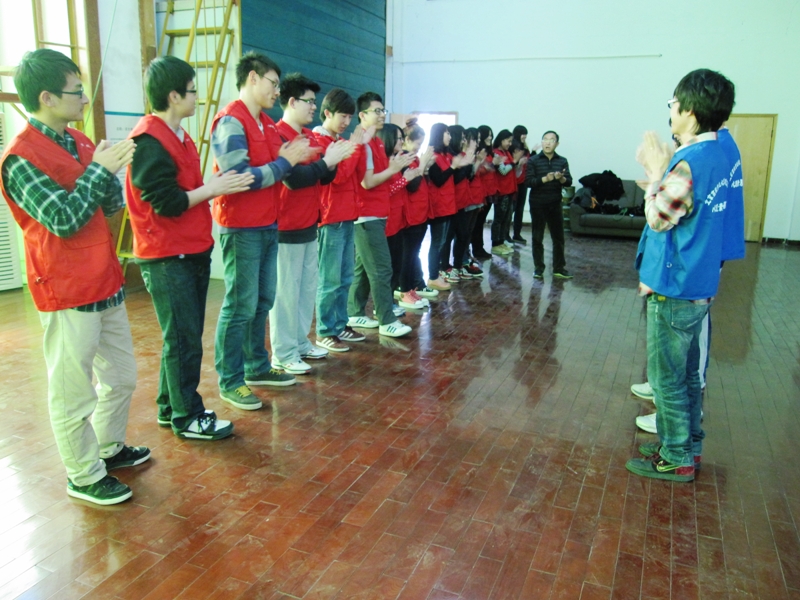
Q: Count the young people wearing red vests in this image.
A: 15